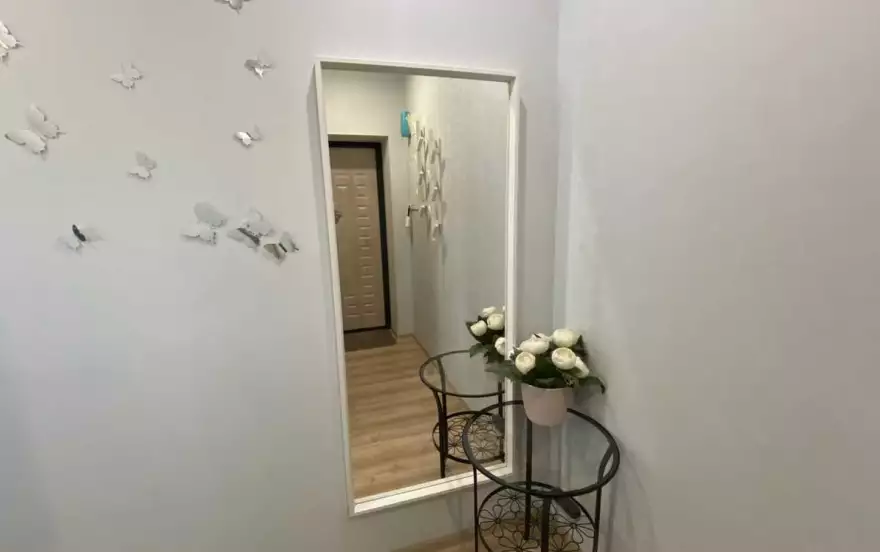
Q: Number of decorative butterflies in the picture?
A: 11